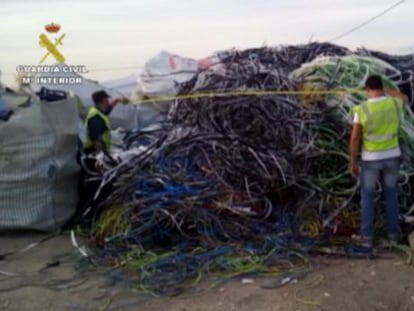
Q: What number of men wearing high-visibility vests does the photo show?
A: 2